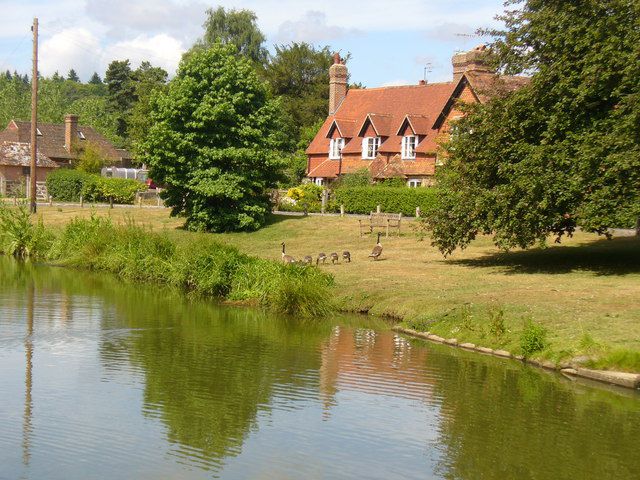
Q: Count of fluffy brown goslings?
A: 4